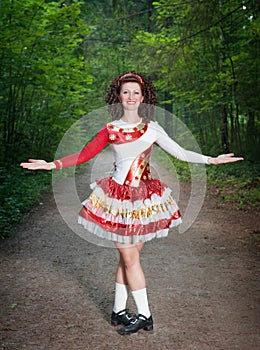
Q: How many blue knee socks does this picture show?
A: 0